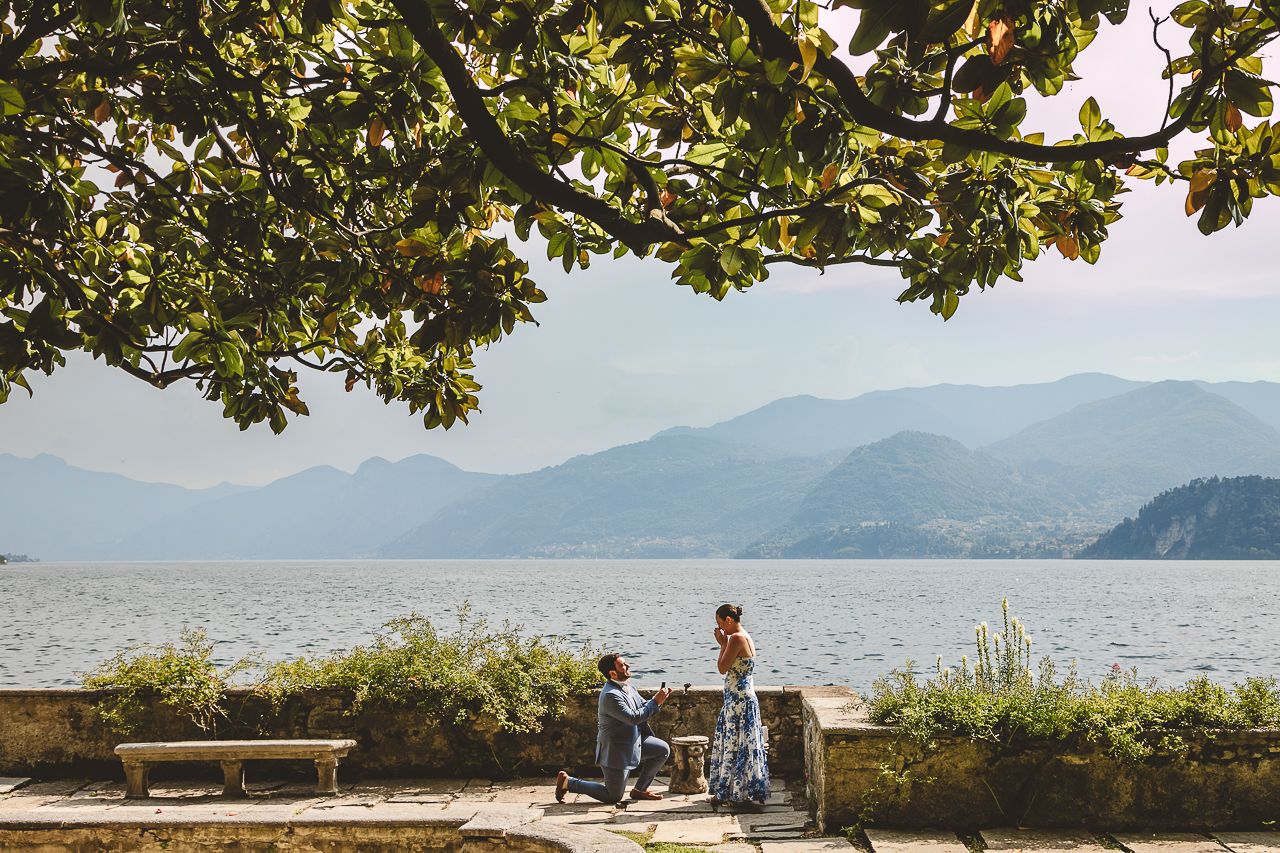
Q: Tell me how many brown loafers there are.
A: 2